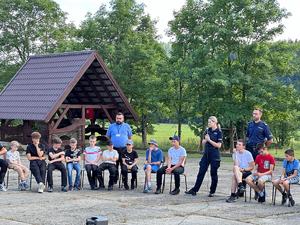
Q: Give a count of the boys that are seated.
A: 13